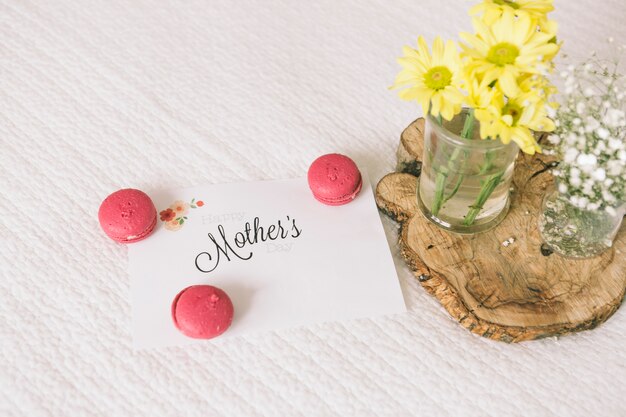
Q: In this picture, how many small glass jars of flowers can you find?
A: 2